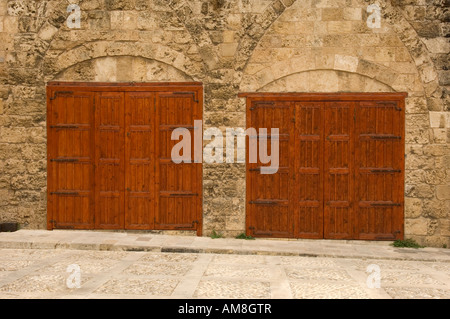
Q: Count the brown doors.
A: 2